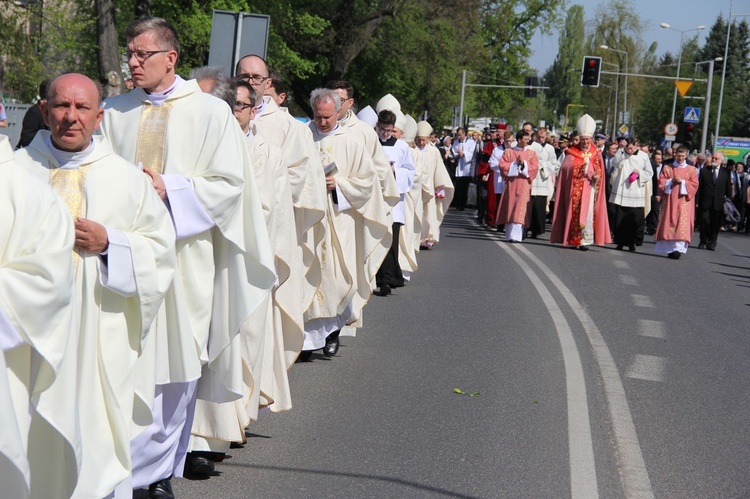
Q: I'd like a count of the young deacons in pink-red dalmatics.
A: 2